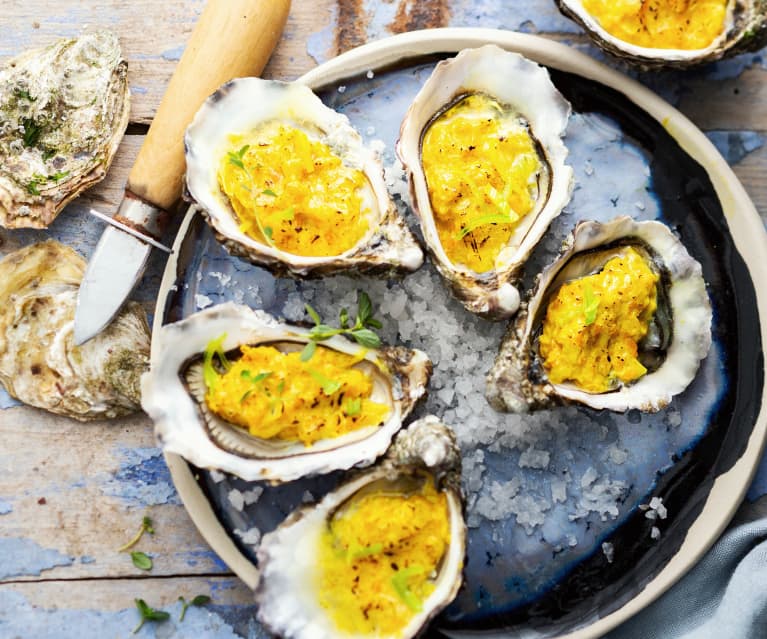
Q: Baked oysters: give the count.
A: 6